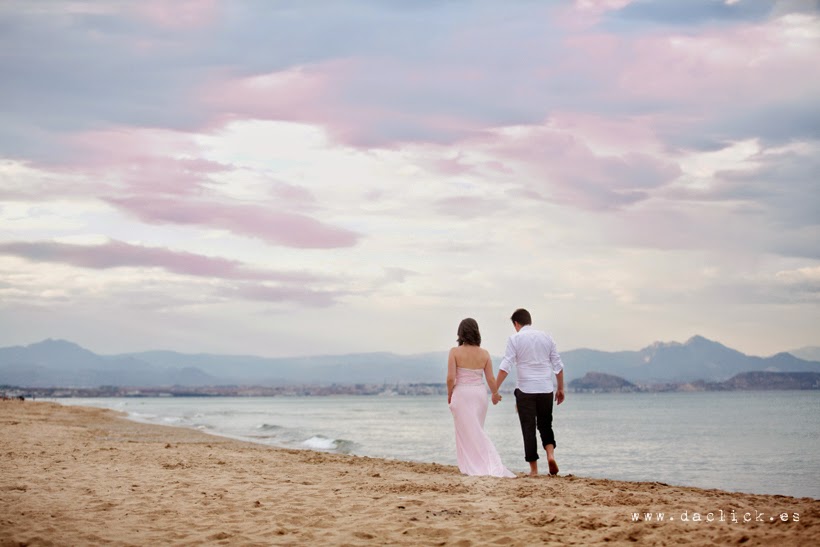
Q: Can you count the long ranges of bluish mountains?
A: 1